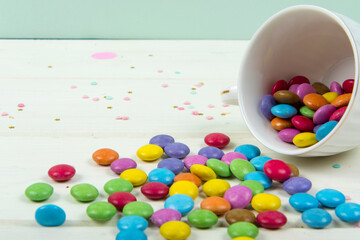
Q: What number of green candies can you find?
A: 11